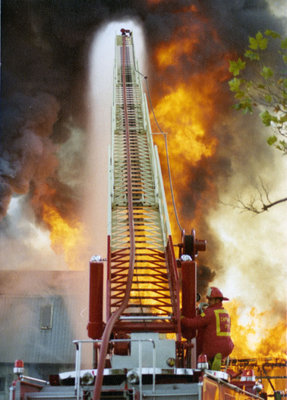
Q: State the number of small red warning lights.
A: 3